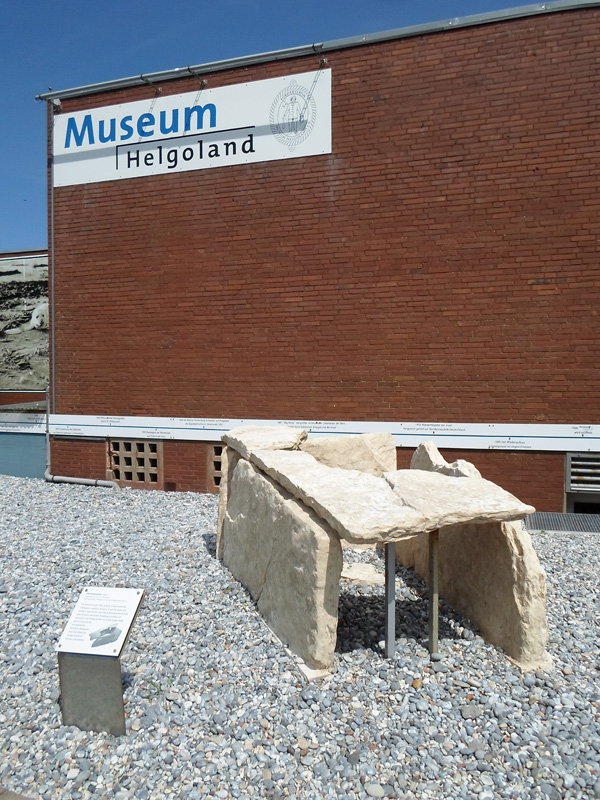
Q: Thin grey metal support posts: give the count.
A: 2